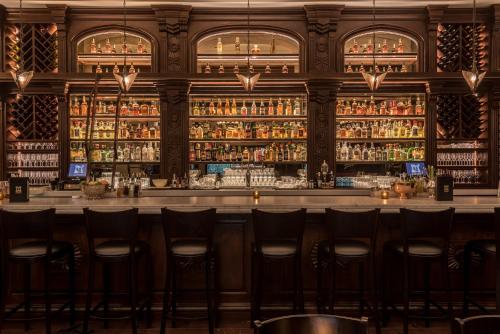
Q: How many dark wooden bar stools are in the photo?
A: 7